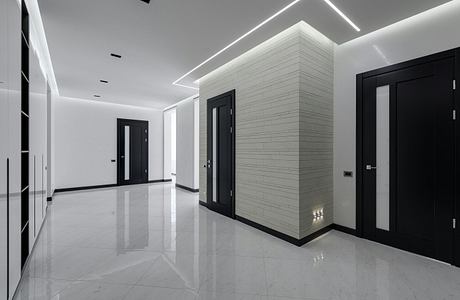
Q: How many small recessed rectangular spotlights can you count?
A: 4